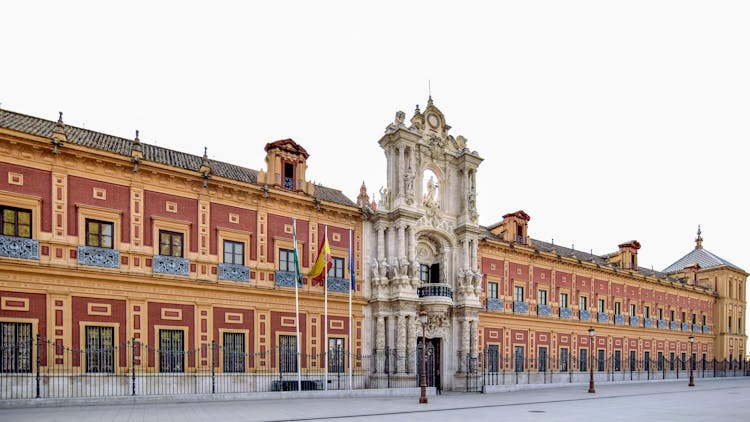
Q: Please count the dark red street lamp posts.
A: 3